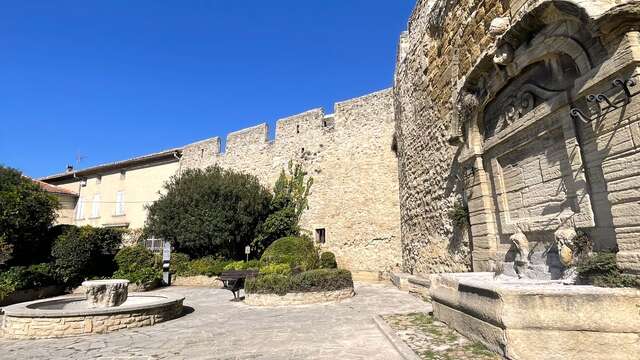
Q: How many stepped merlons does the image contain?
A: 4